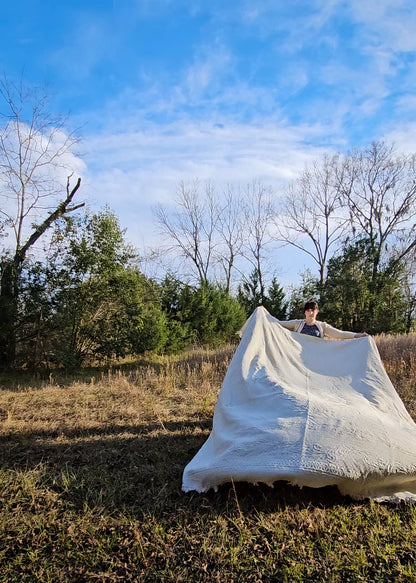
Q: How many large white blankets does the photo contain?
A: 1